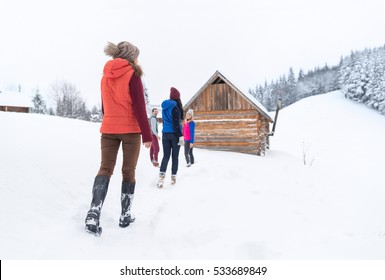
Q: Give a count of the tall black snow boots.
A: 2